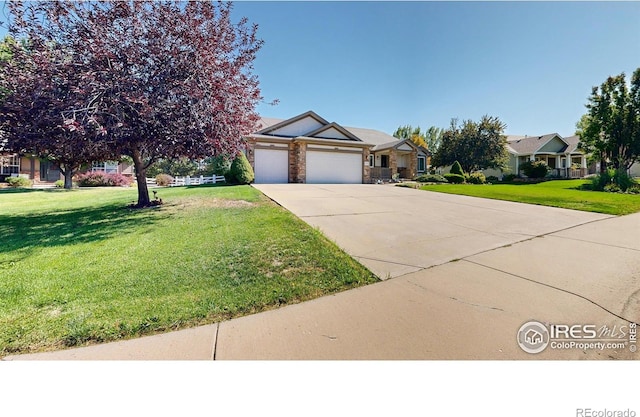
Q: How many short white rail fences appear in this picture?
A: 1